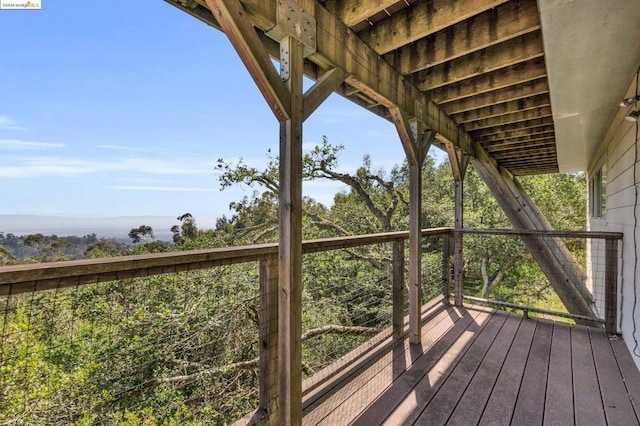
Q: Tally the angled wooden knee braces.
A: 6